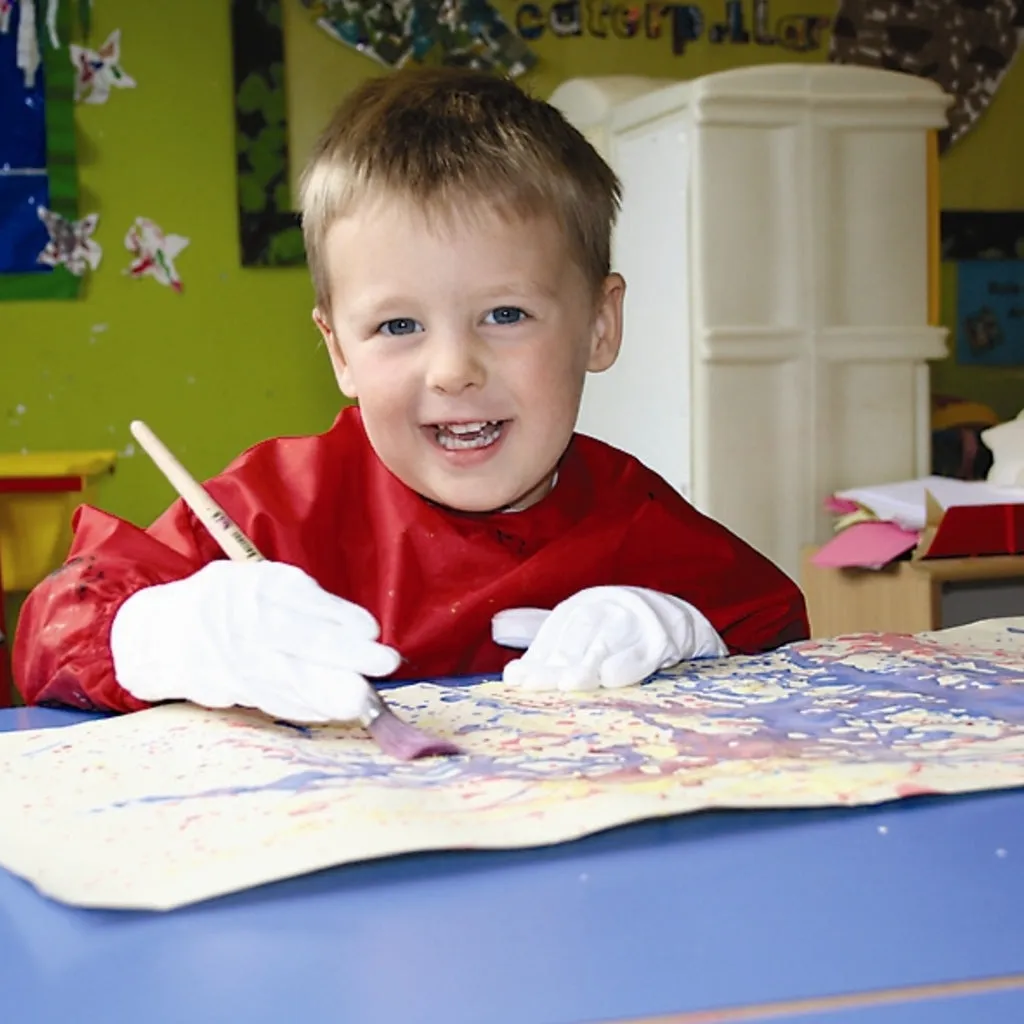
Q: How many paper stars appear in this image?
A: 3